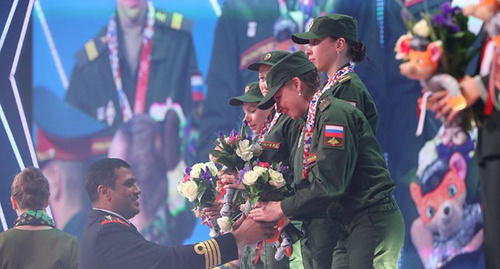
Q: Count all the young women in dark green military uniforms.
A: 4